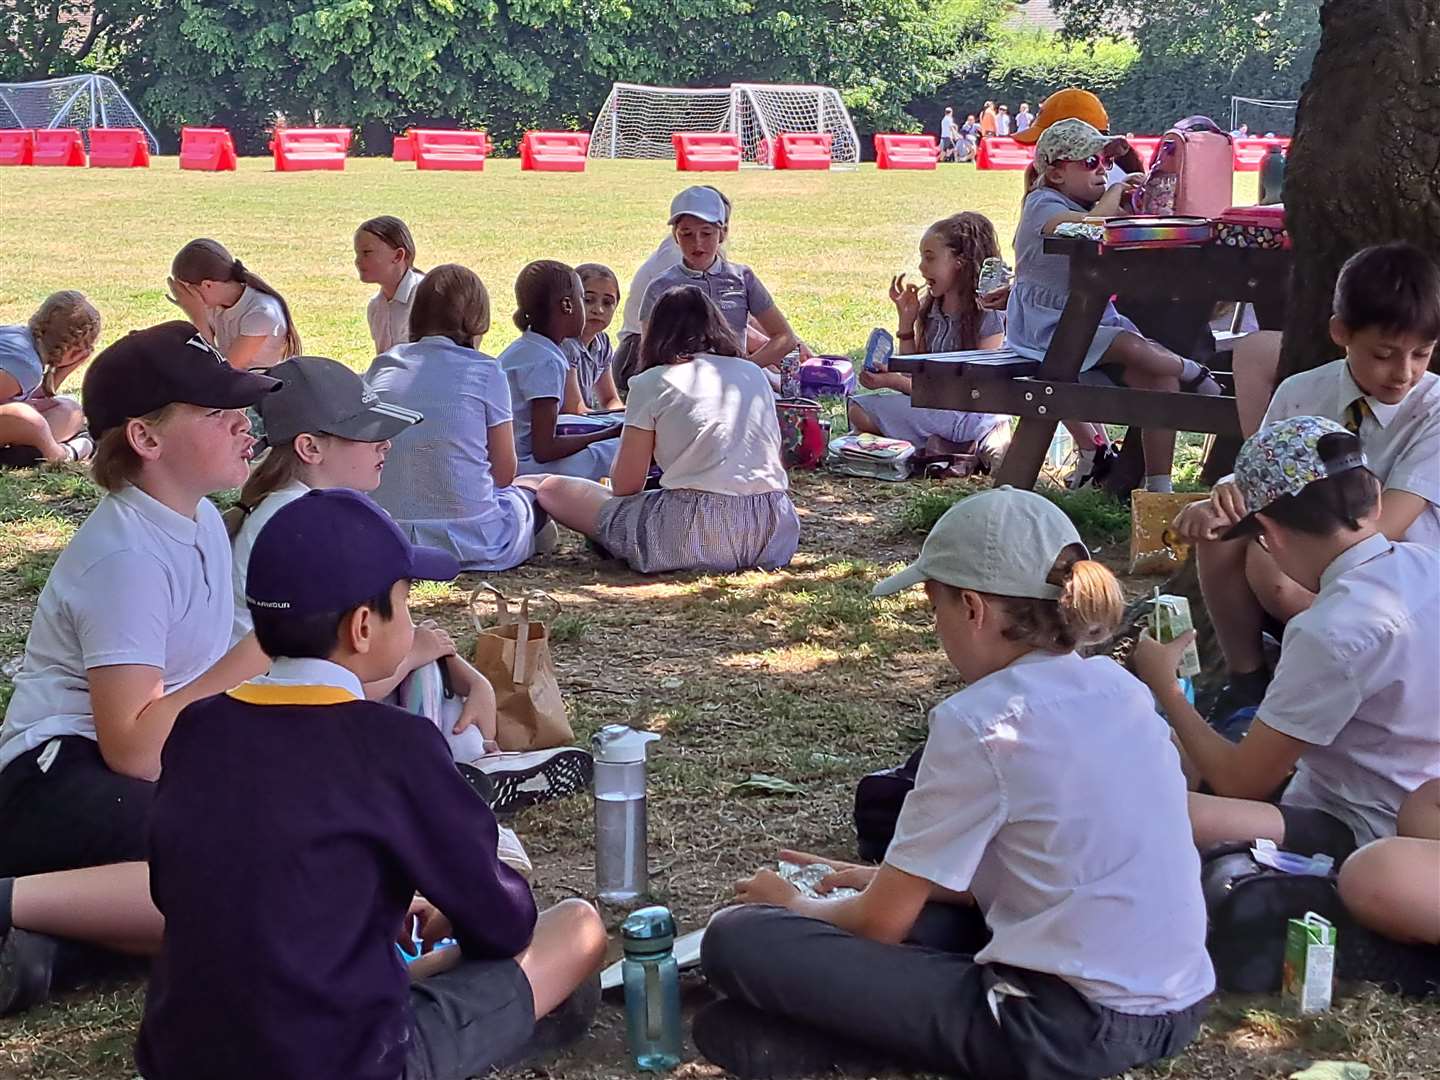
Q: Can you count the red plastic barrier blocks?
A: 14